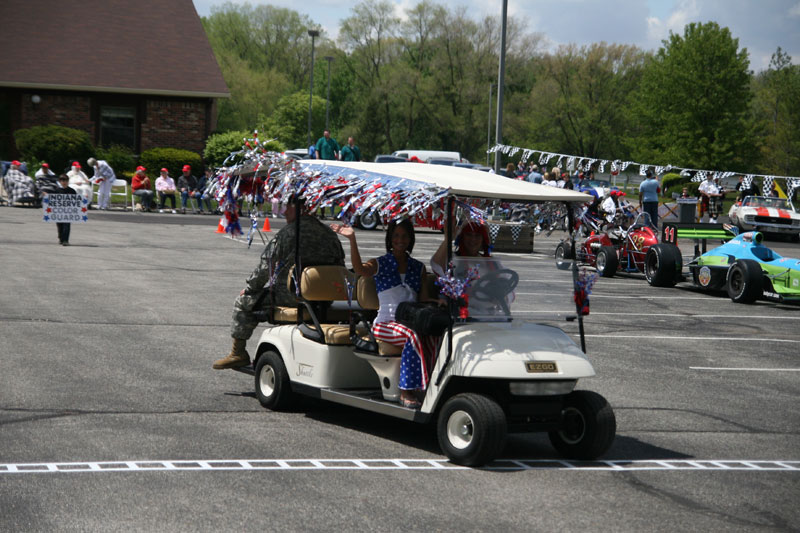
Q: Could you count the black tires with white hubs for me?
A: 2